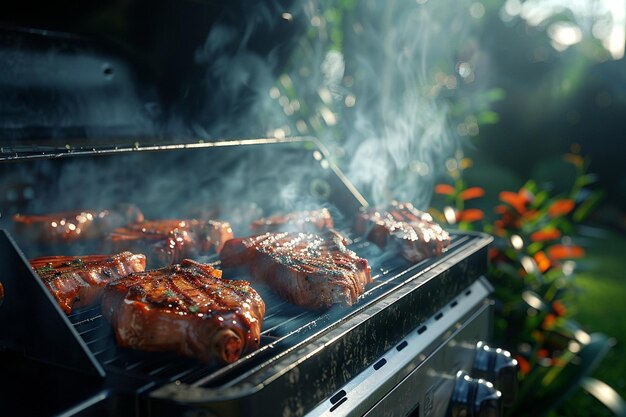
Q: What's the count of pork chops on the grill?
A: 7